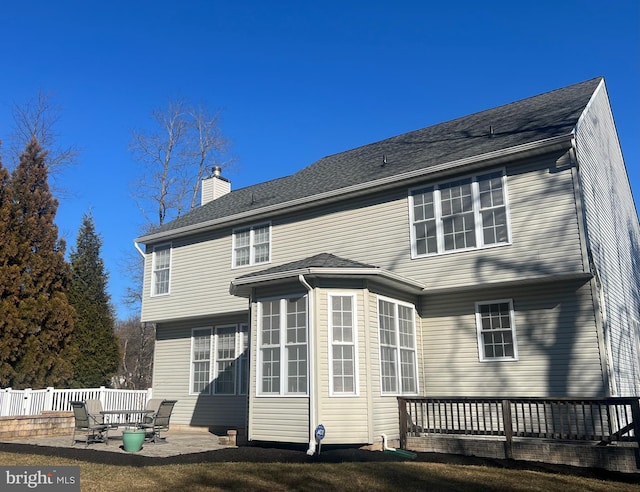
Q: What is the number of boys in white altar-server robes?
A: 0